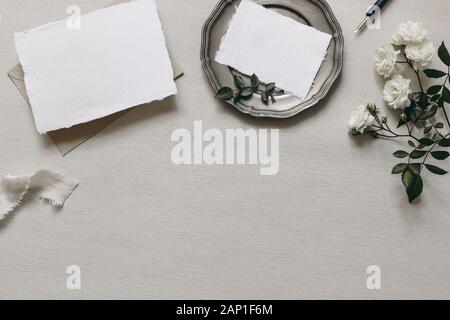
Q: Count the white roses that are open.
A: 5